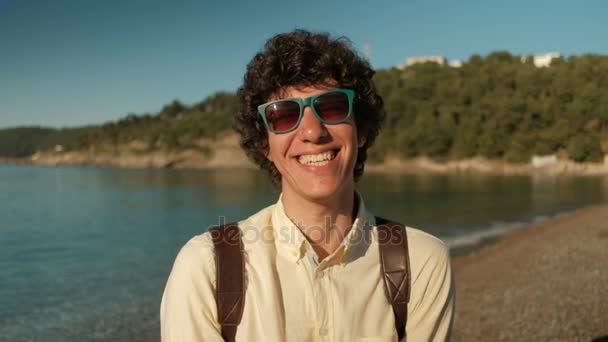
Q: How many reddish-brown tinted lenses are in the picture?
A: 2